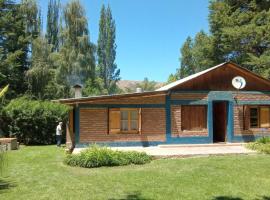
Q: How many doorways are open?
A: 1